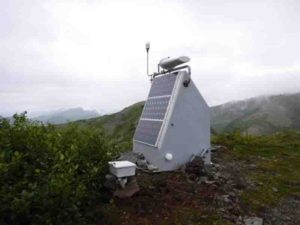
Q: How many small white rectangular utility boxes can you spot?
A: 1